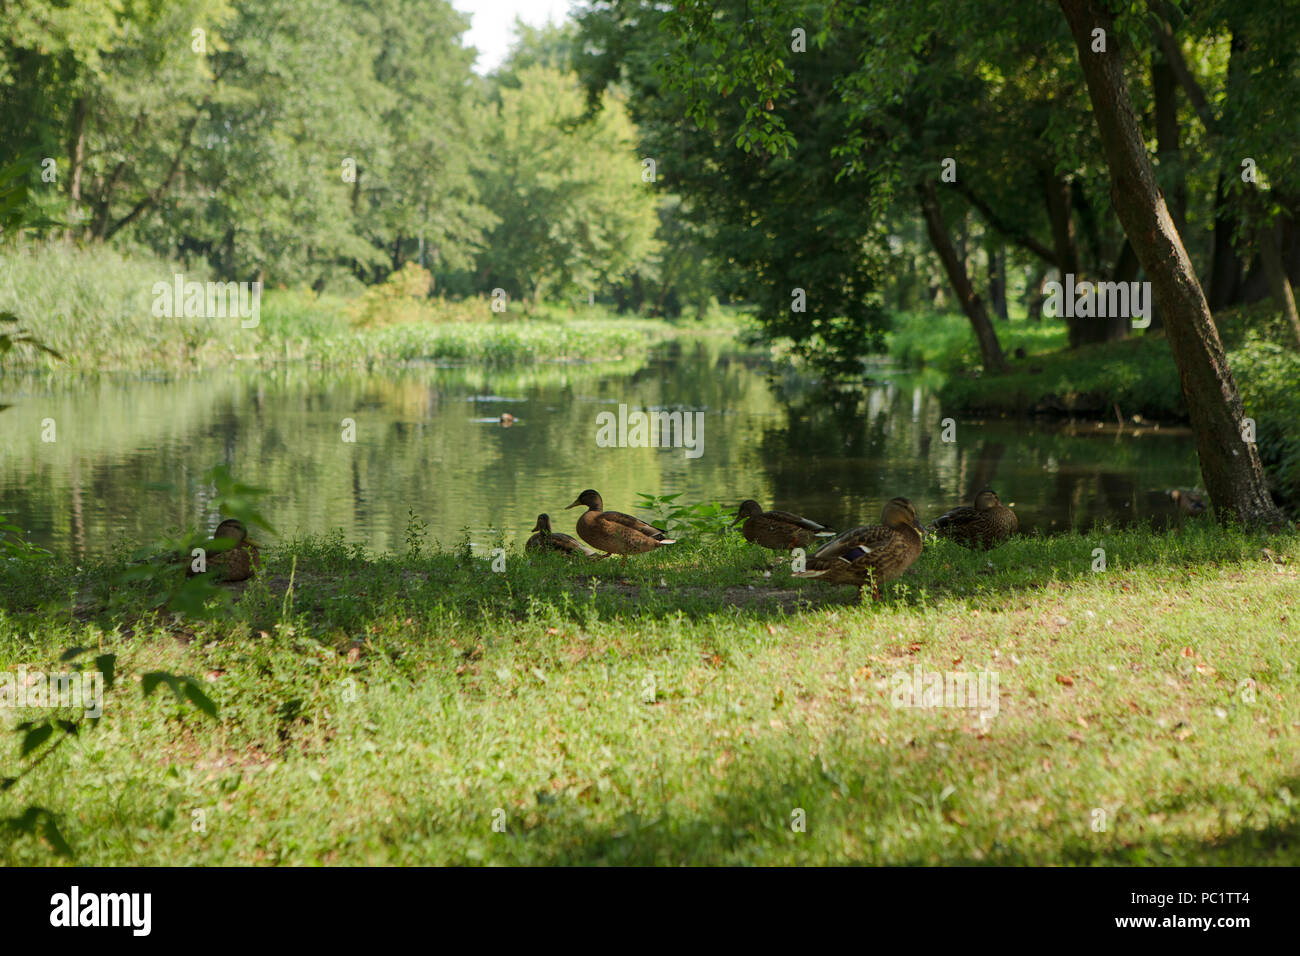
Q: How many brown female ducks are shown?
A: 6